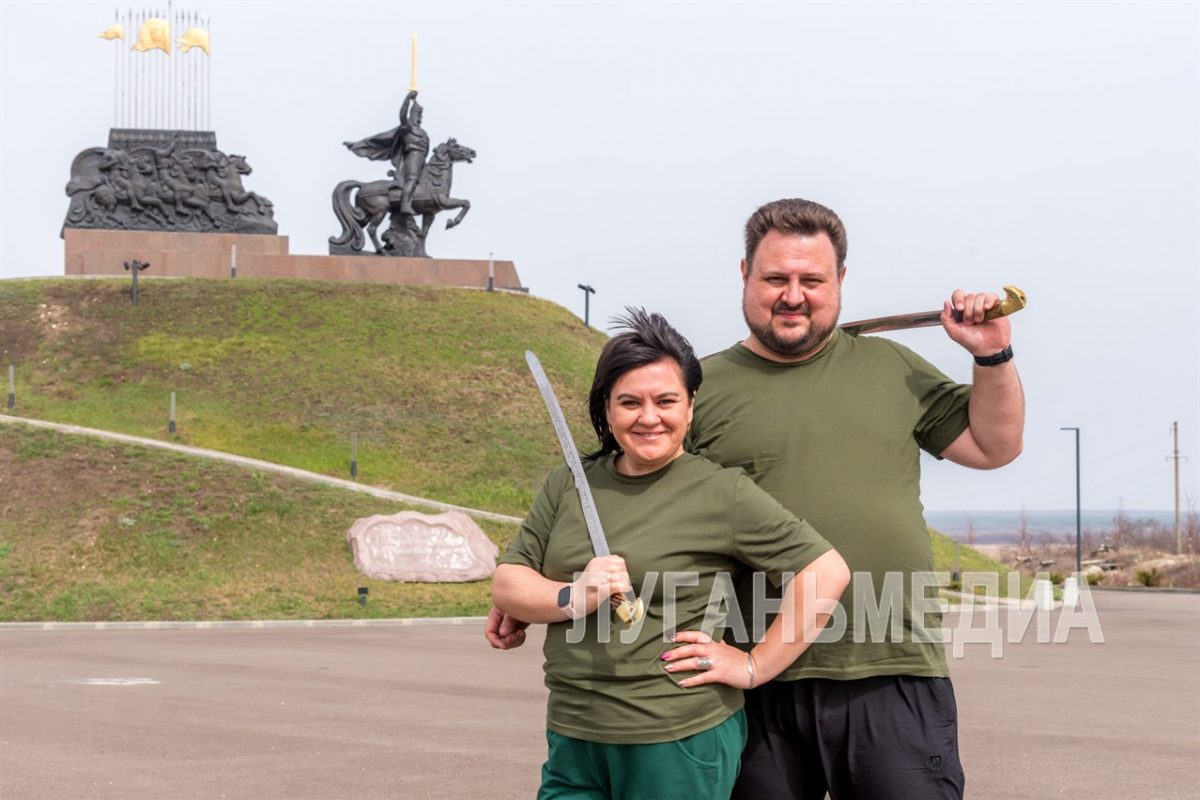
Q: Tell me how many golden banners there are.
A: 3